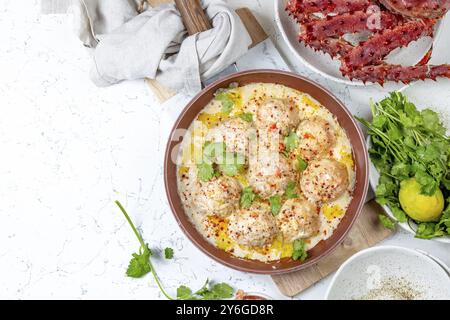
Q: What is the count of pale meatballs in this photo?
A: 8